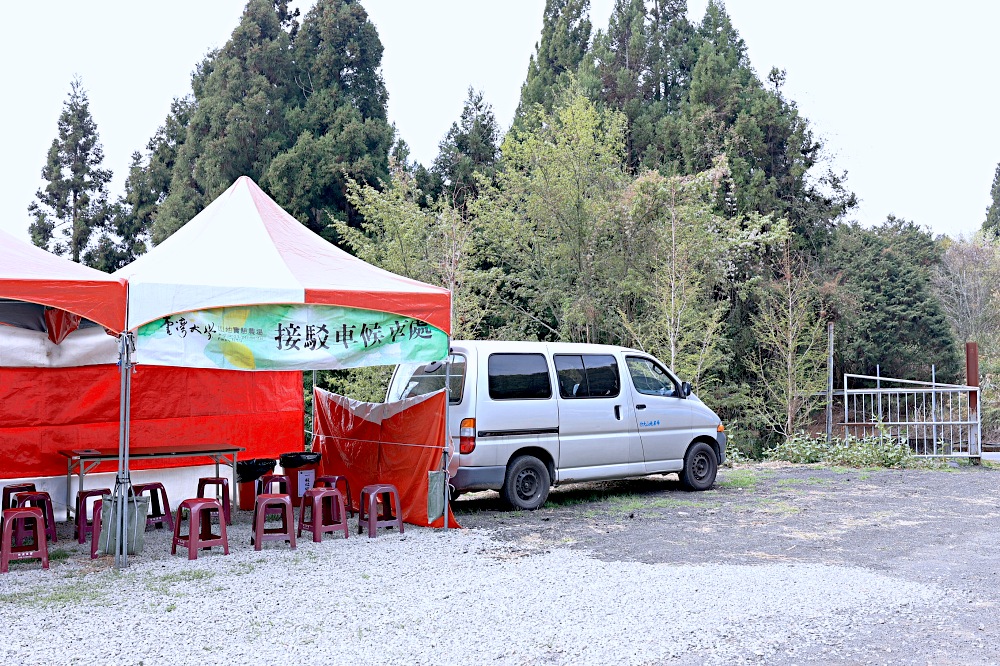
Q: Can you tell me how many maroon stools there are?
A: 13